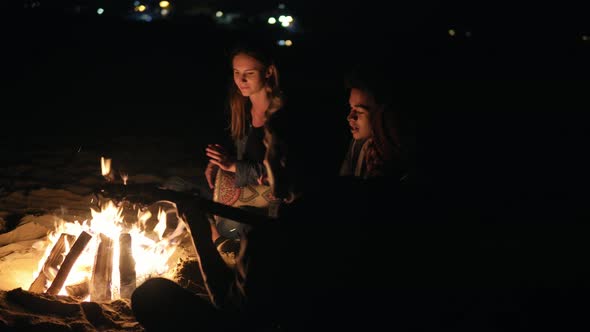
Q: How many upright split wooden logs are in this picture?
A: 4